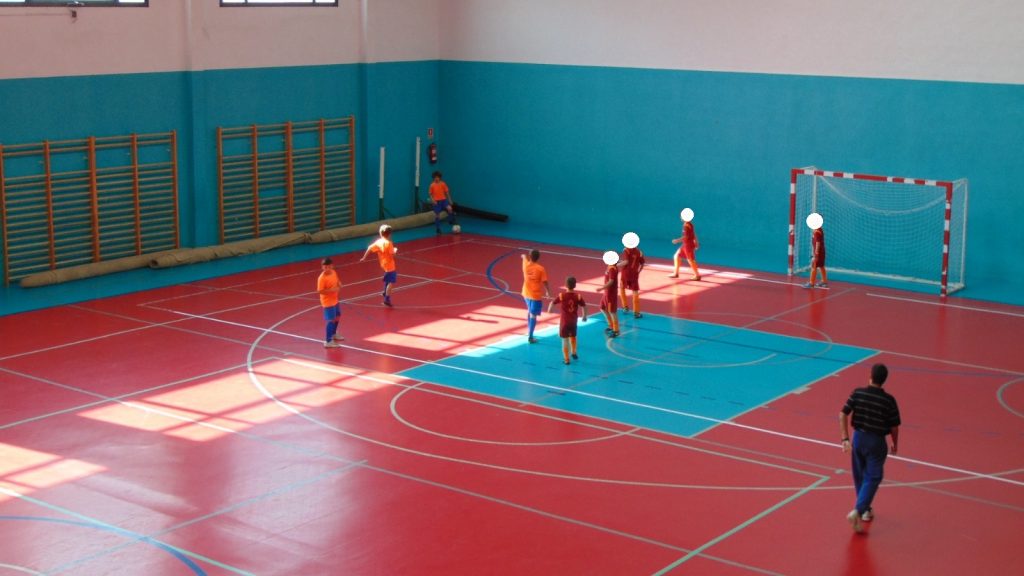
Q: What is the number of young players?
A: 9